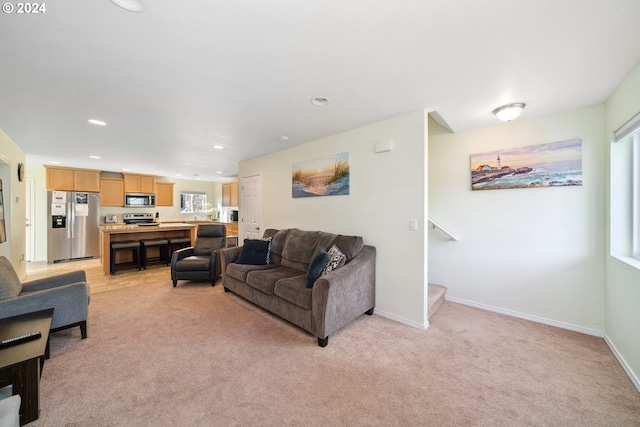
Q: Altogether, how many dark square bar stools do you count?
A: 3